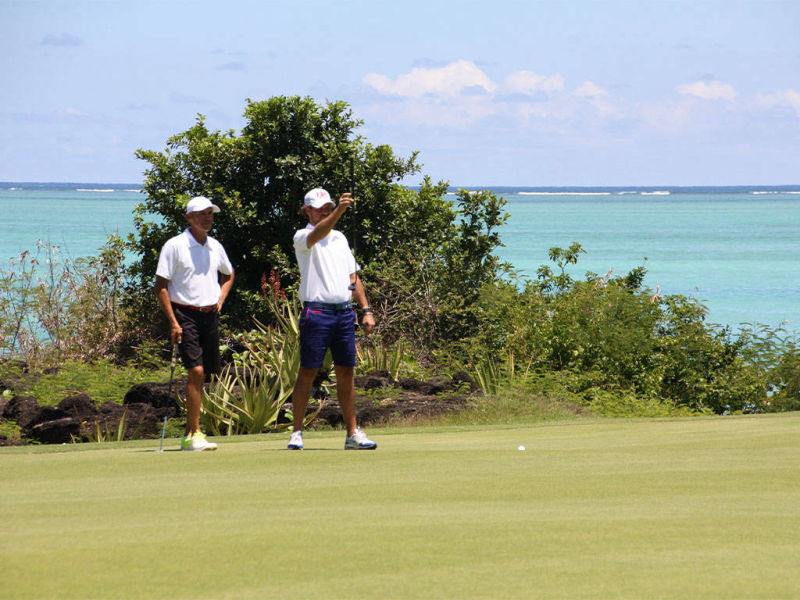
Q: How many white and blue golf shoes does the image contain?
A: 2